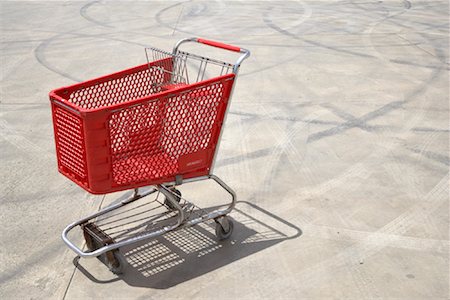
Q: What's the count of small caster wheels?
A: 4